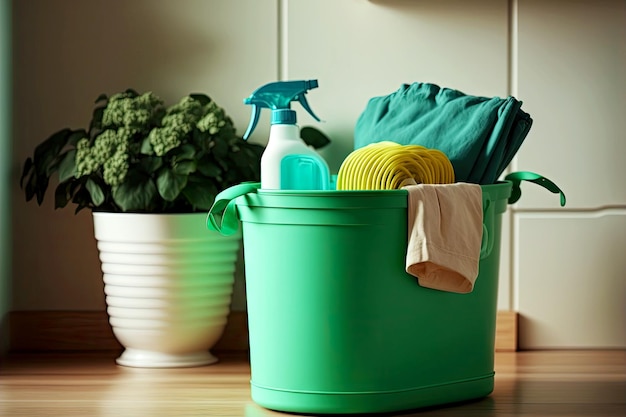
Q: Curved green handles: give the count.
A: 2